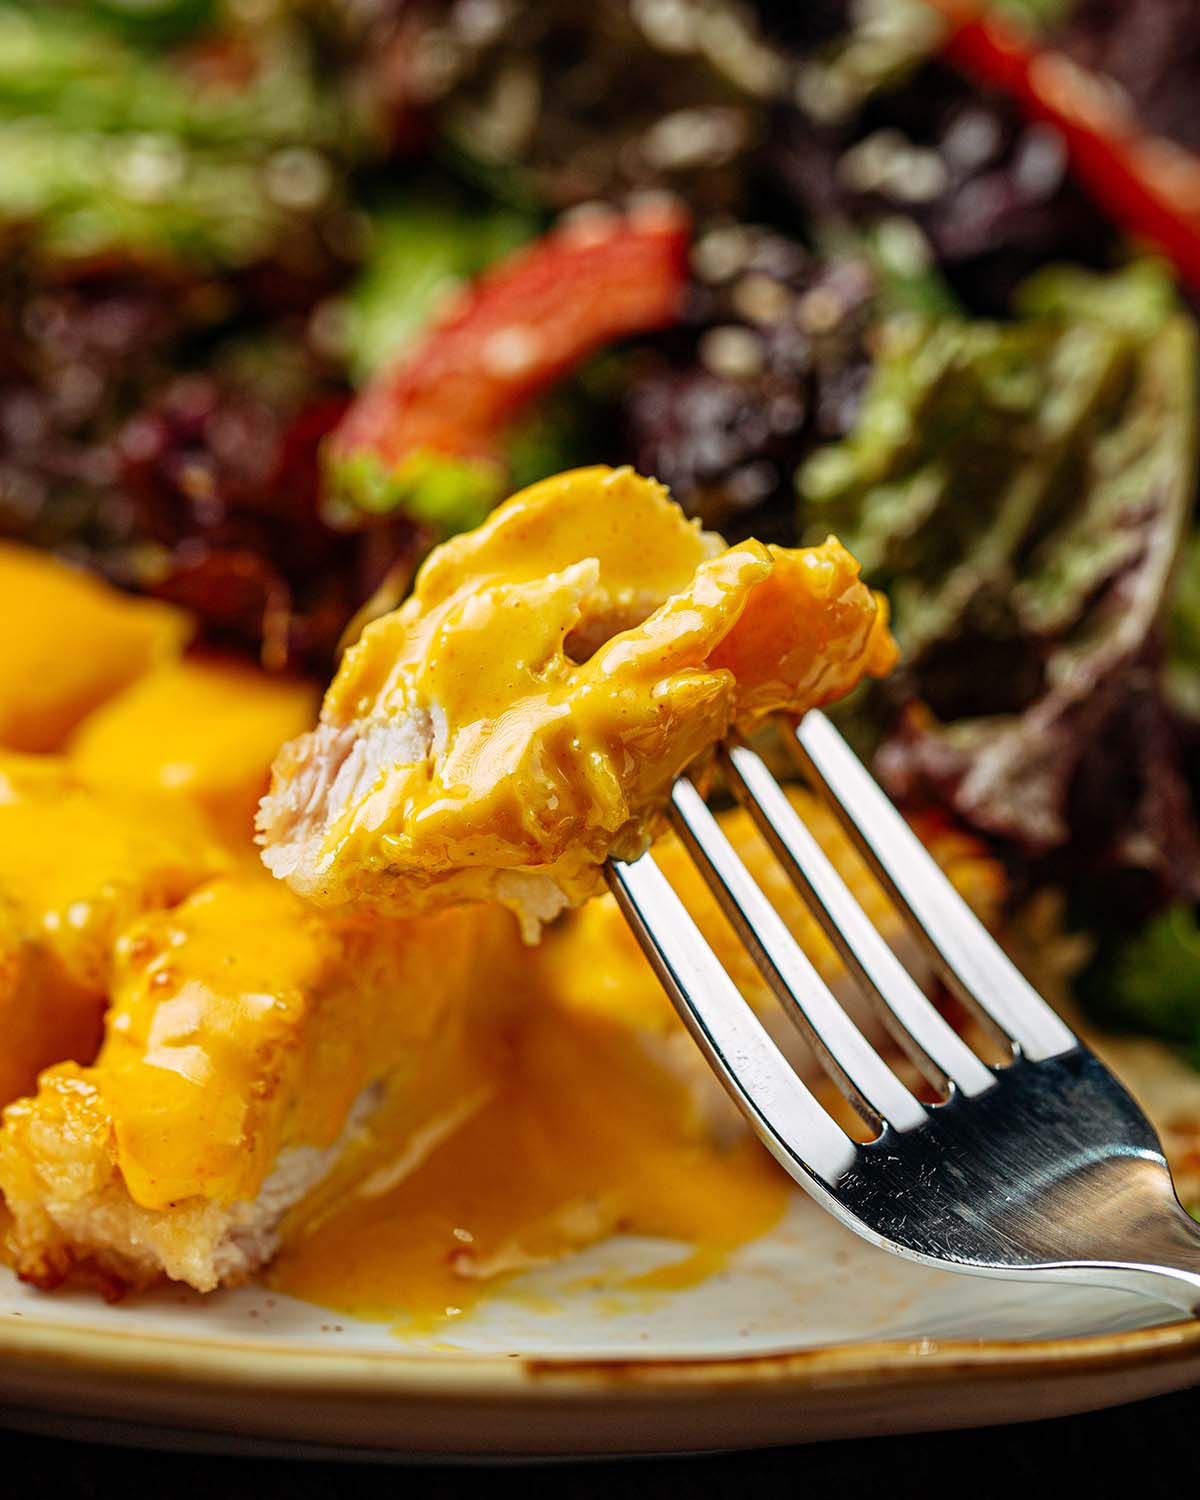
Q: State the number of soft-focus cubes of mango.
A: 2